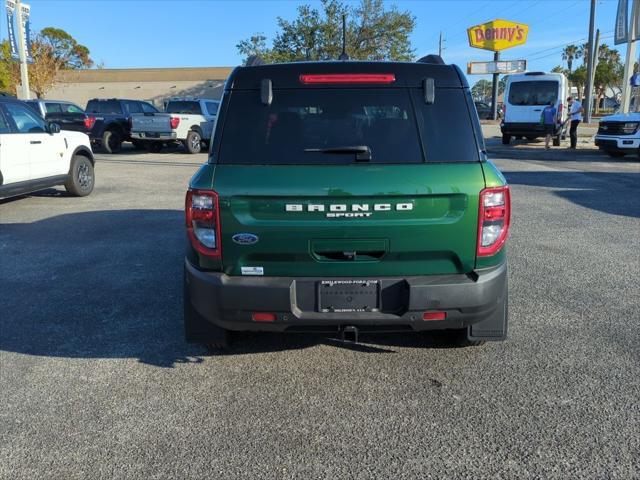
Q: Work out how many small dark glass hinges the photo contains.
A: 2